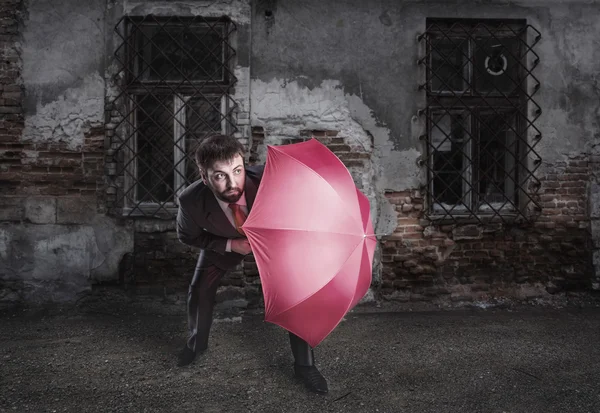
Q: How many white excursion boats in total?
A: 0